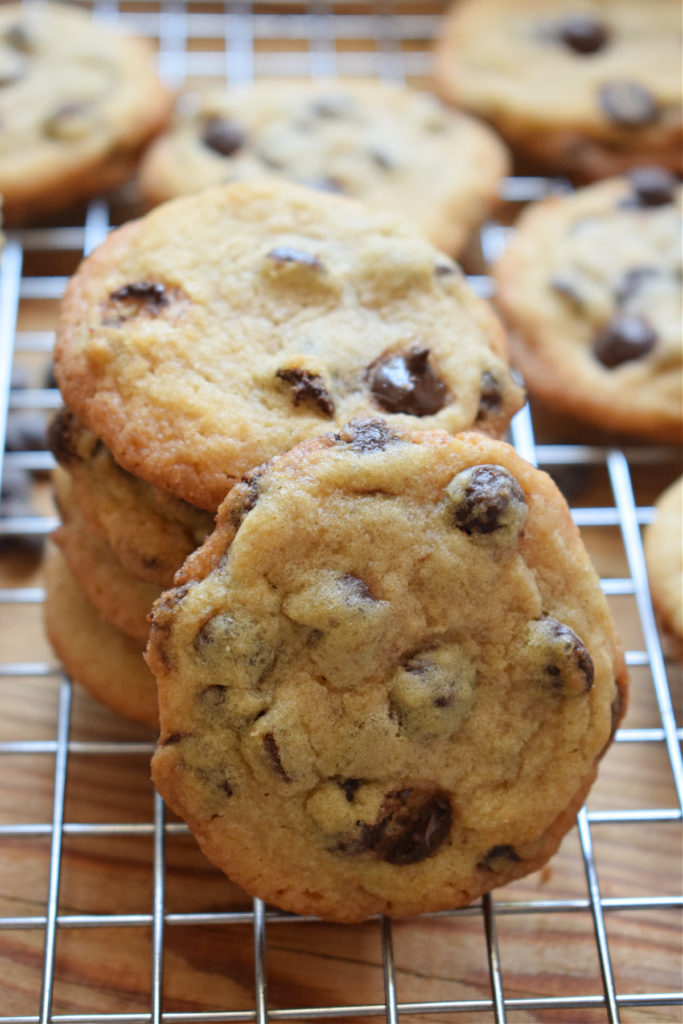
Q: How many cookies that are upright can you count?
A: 1